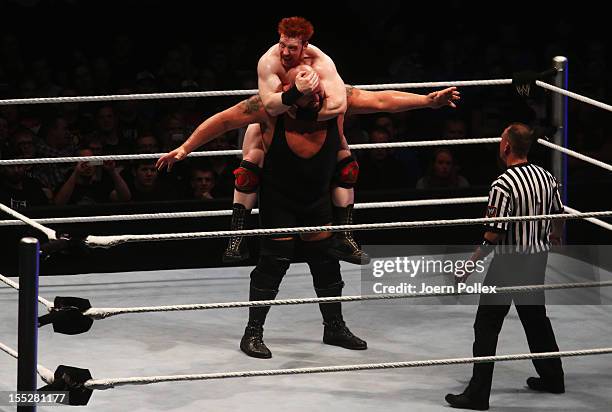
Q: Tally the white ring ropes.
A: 12